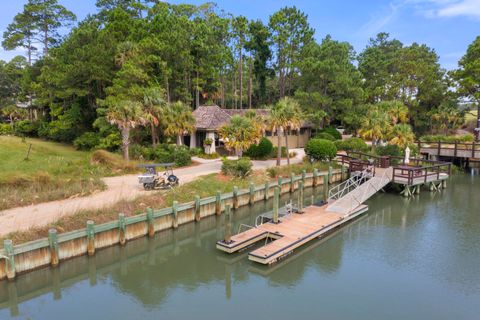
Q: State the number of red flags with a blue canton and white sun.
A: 0